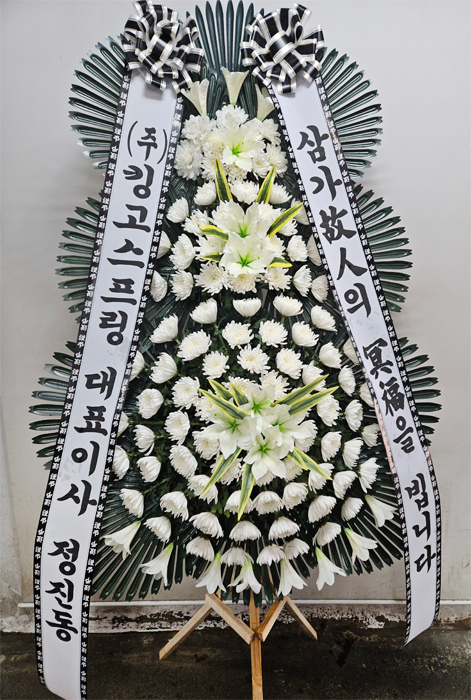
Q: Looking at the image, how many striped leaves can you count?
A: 15